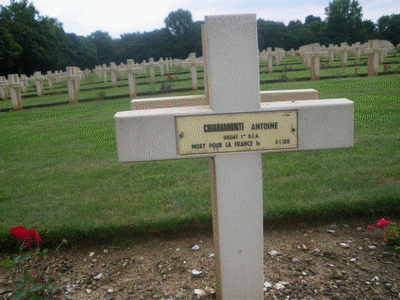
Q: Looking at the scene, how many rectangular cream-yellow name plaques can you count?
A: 1